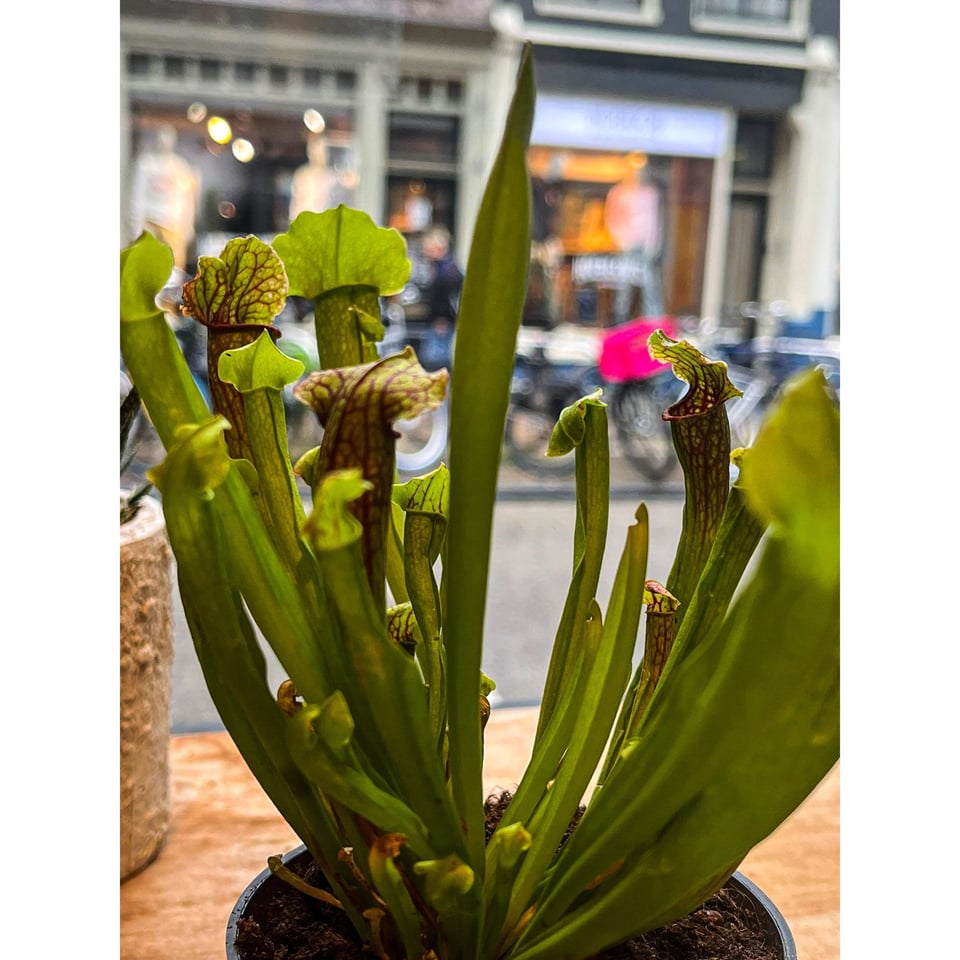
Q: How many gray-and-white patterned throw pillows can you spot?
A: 0